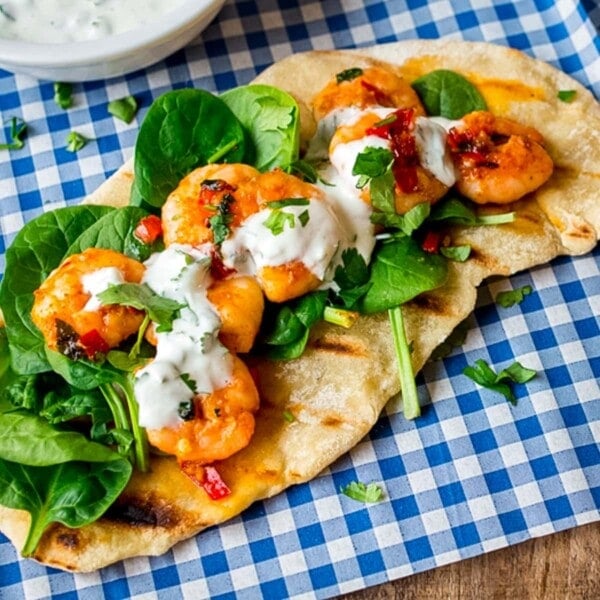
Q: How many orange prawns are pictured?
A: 8